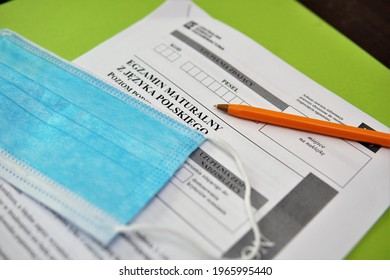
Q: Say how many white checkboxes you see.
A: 12